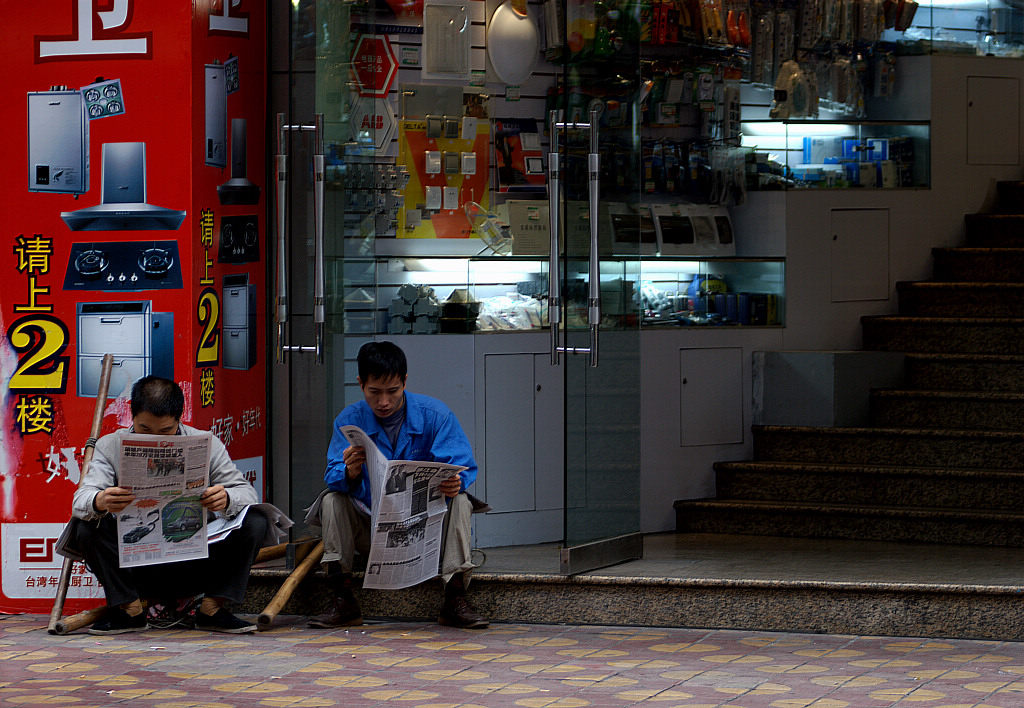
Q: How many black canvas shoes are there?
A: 2